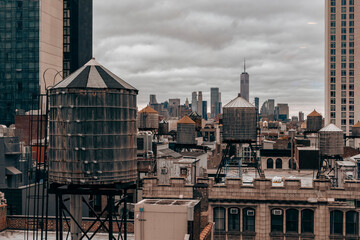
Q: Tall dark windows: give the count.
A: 8